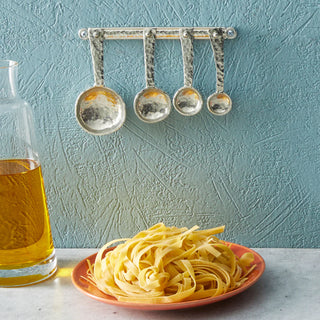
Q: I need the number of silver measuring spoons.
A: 4